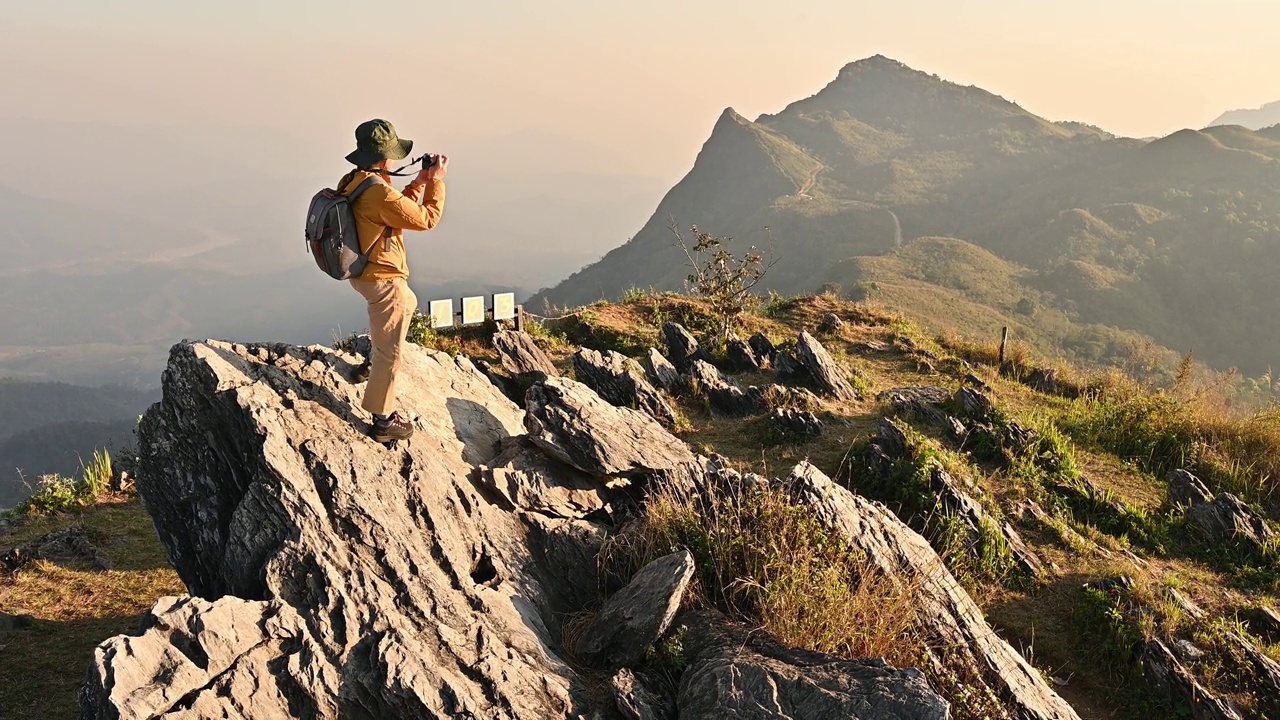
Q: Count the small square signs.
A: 3